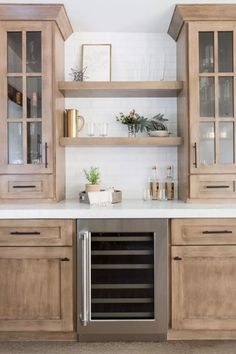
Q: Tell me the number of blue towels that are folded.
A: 0